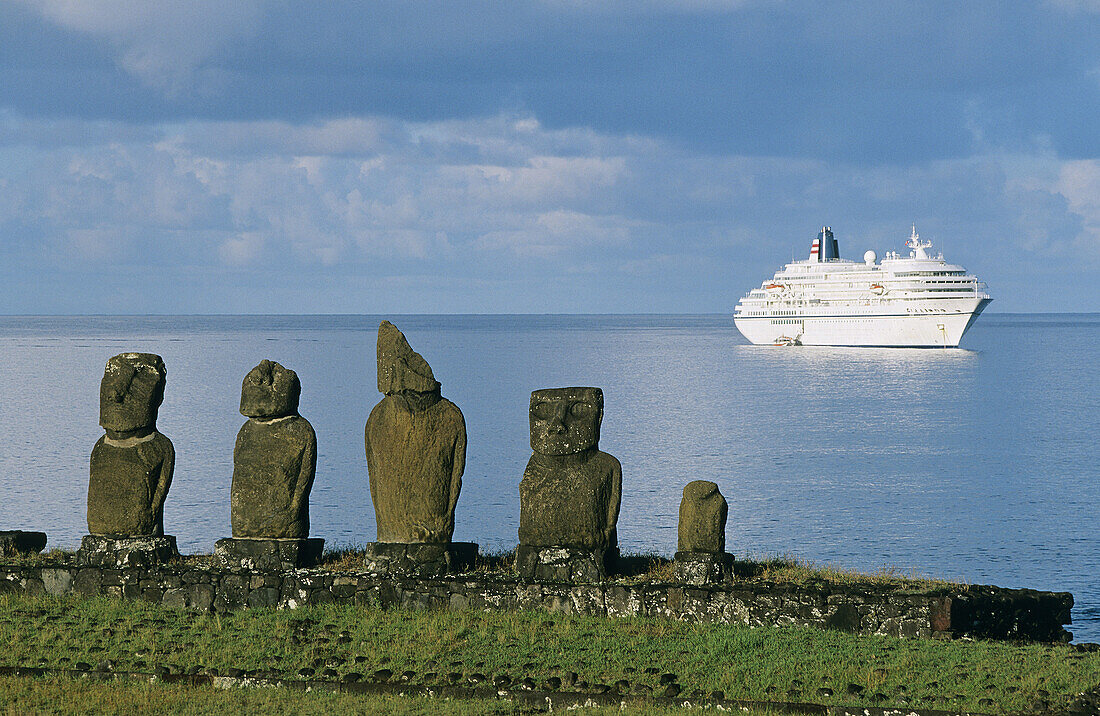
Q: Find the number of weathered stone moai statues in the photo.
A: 5